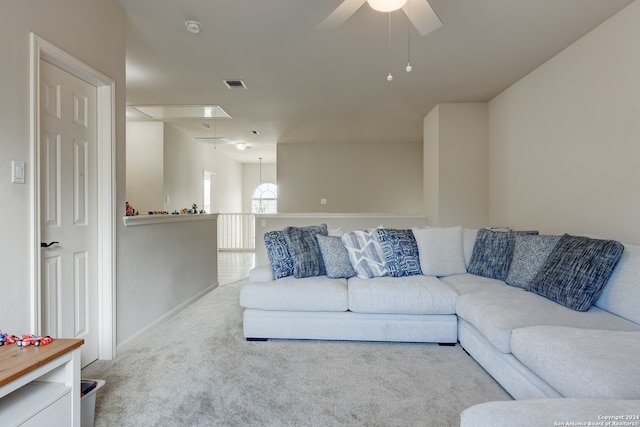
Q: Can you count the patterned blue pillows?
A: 8